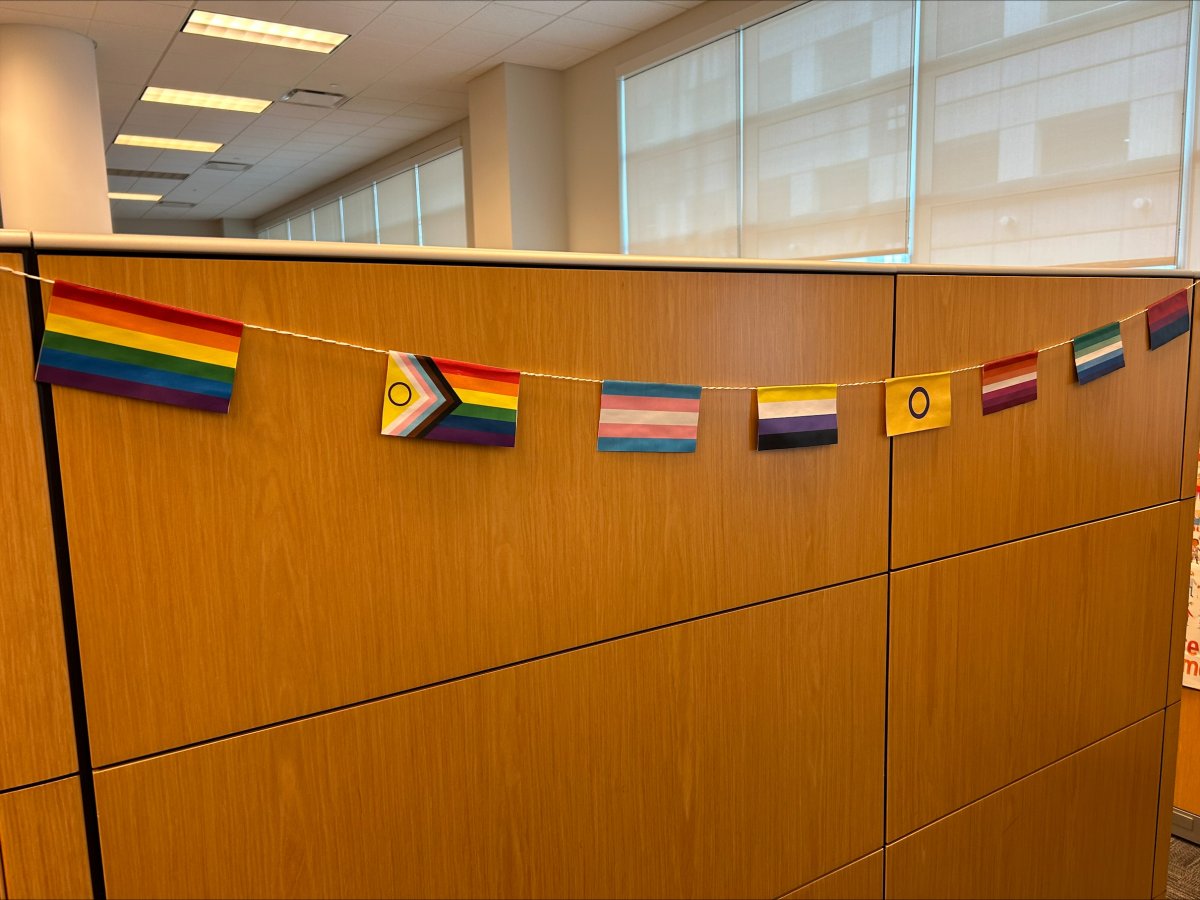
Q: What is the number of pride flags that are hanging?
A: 8